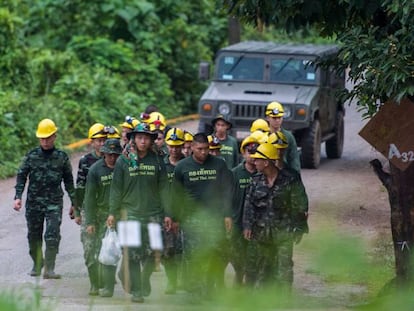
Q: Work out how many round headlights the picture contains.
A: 2